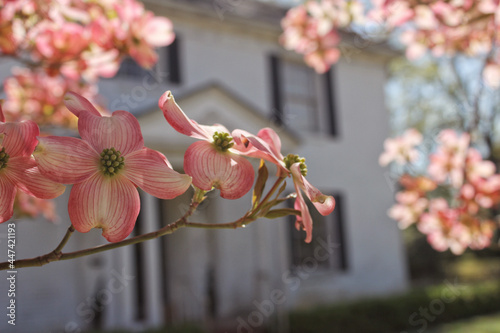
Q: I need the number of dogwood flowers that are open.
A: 4